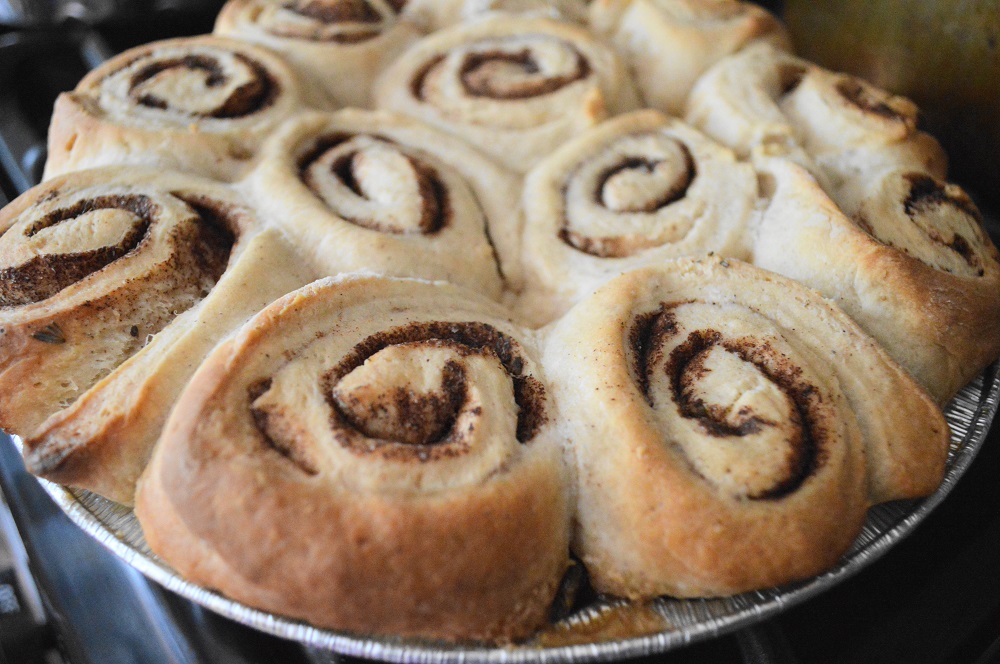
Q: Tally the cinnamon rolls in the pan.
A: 12